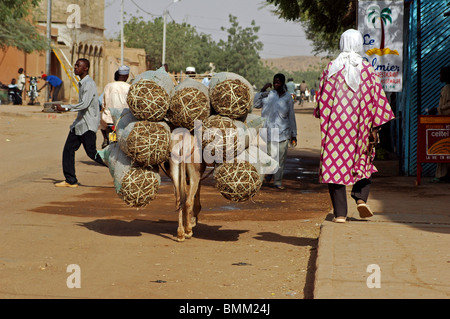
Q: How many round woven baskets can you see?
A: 7